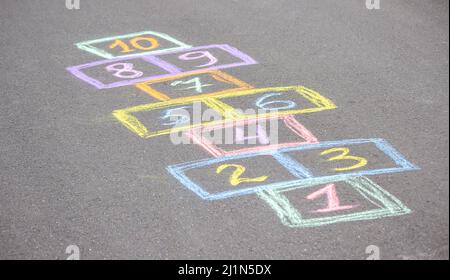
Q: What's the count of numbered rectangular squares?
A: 10